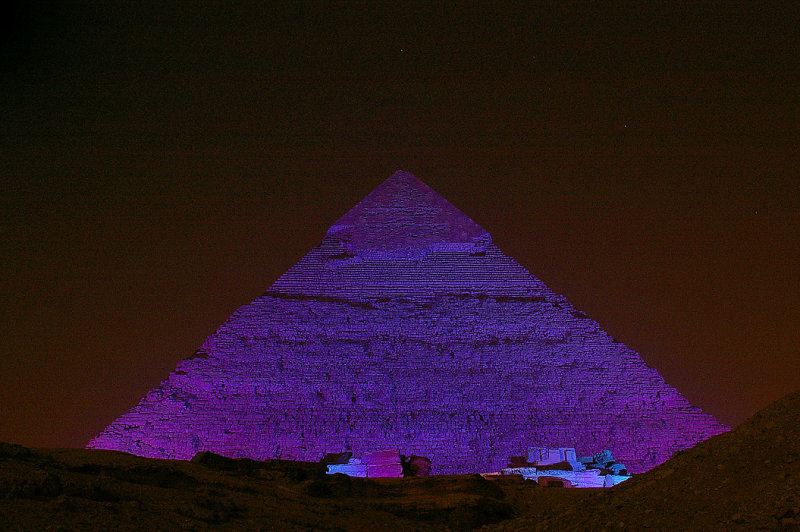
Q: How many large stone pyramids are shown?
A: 1